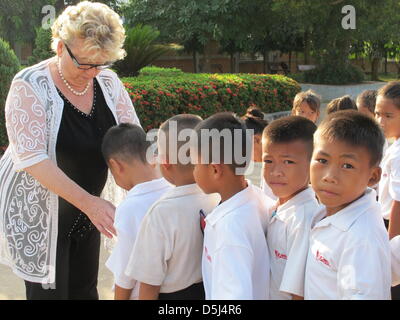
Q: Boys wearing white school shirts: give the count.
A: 5